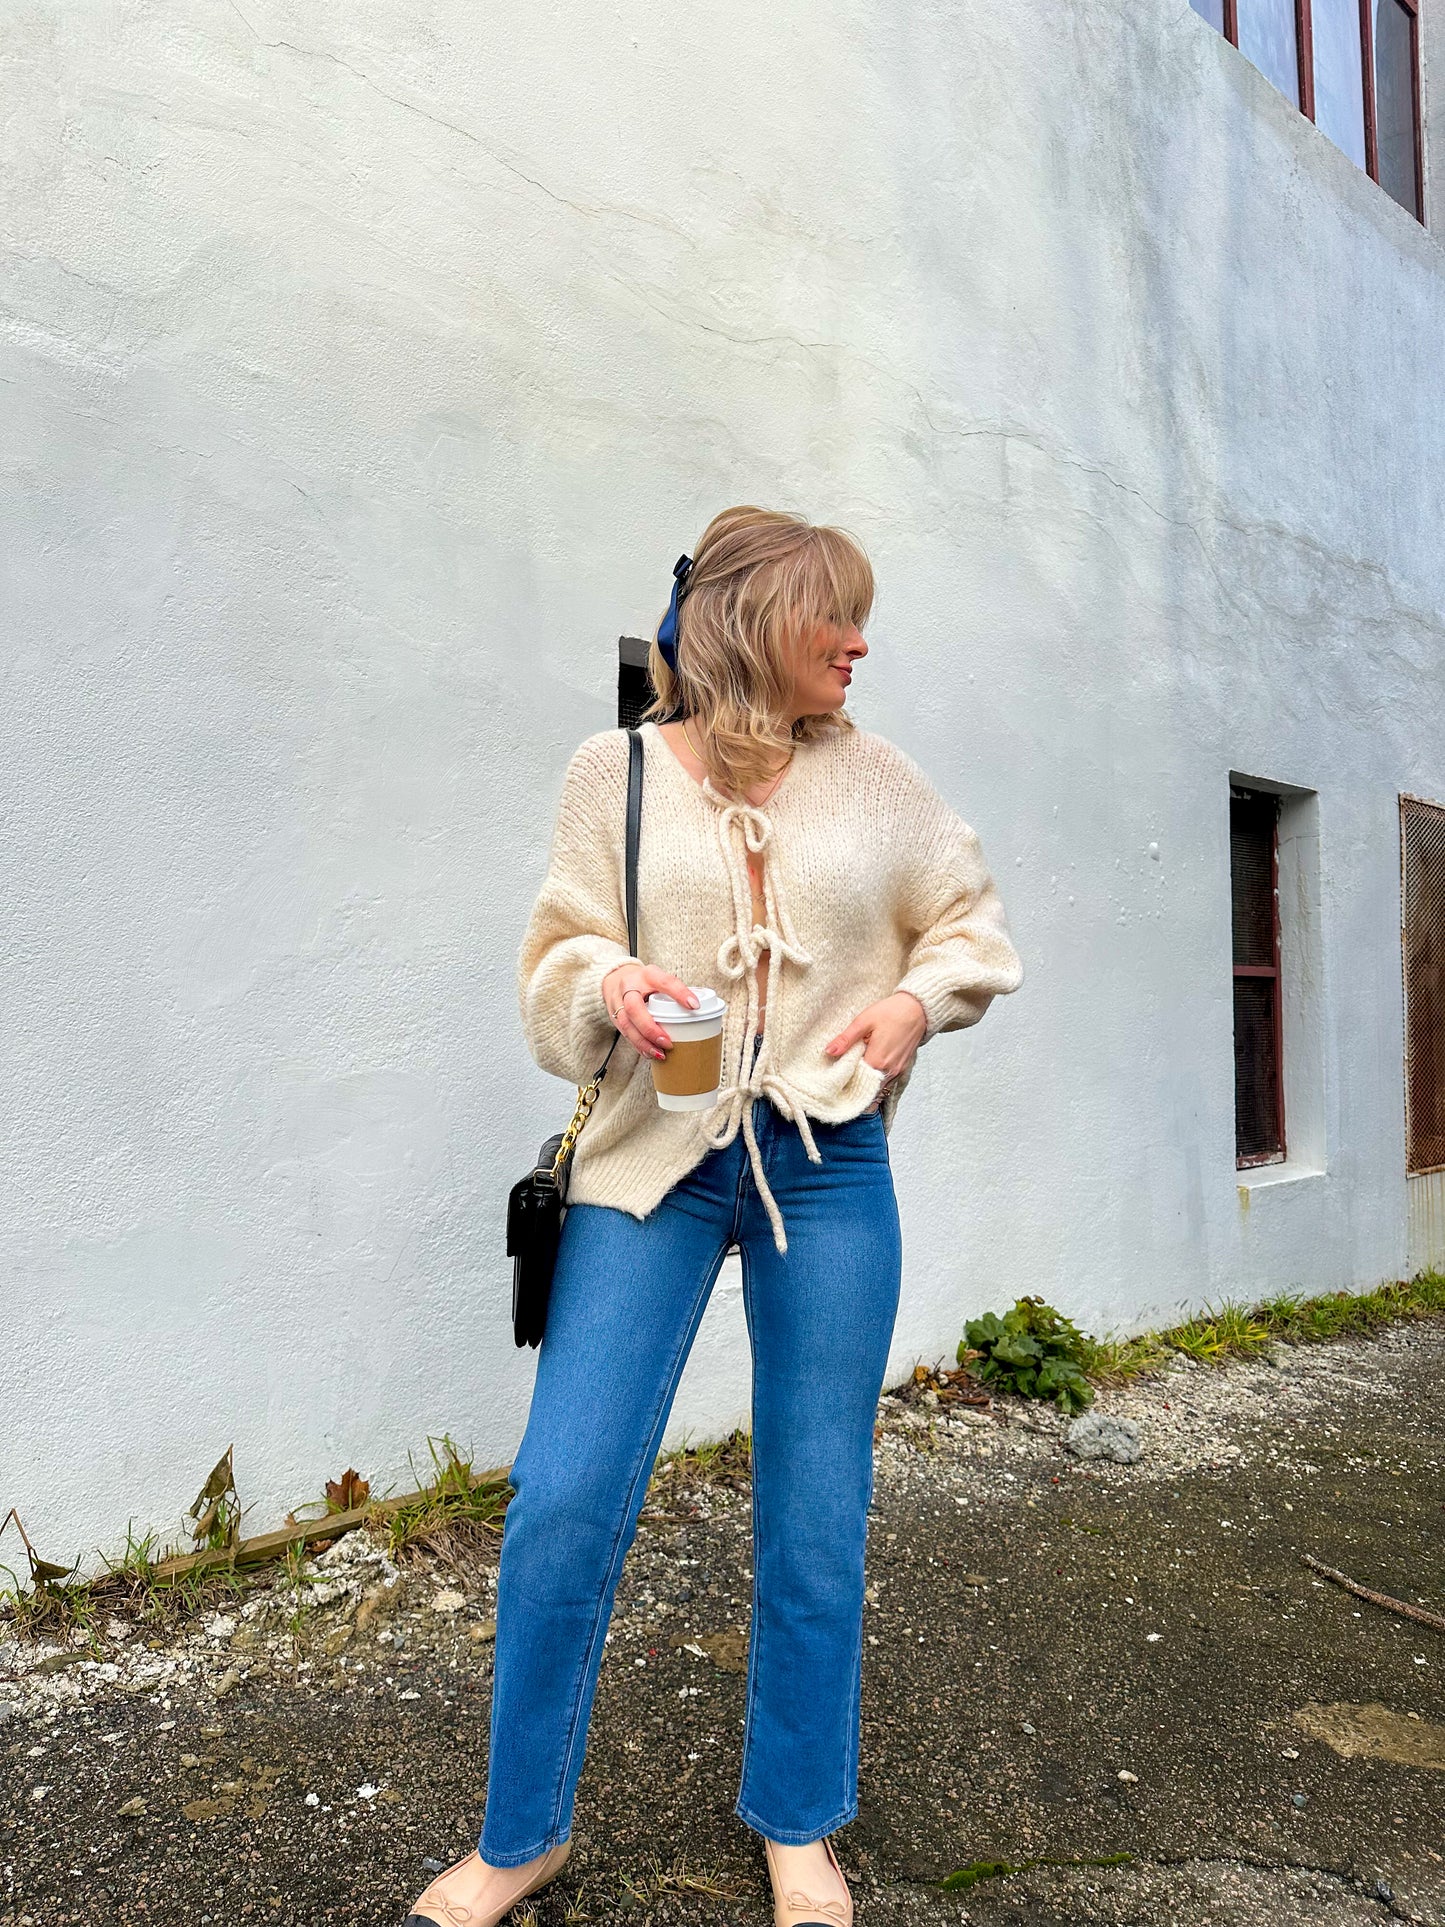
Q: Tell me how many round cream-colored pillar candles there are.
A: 0